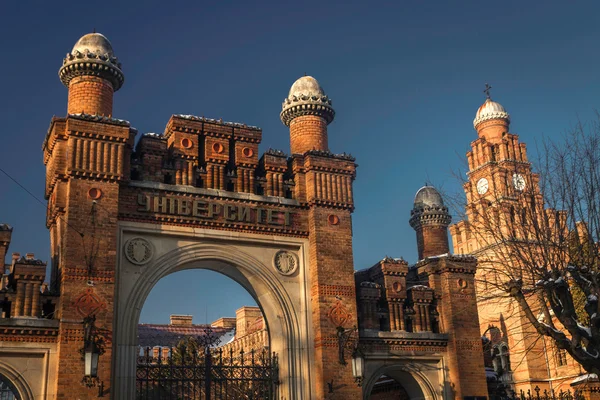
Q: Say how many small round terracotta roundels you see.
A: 7